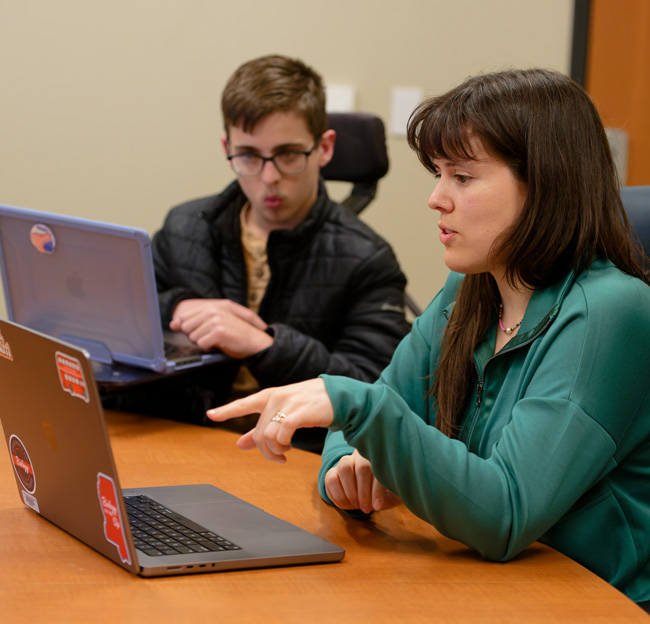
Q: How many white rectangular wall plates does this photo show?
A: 2